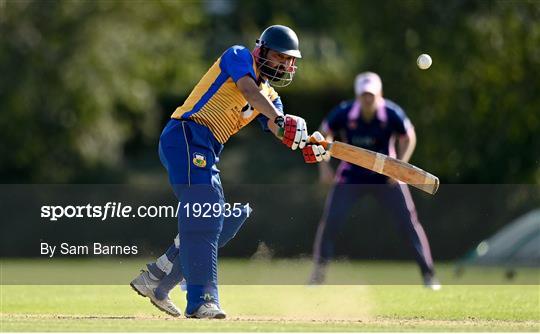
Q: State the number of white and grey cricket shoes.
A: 2